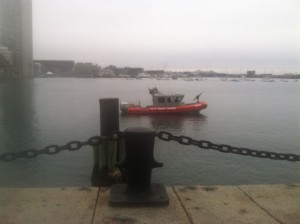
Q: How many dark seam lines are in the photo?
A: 3